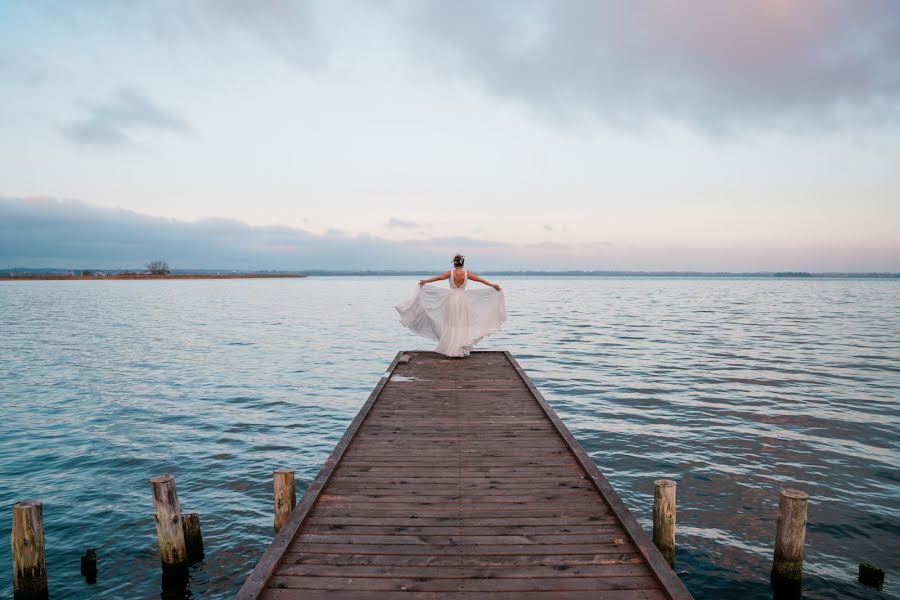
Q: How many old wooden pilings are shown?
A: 8